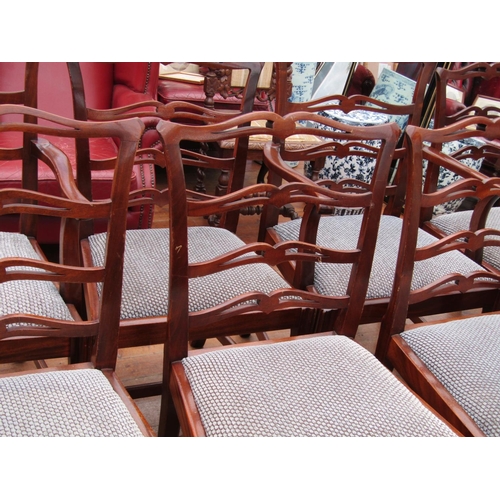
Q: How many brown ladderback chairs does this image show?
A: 7